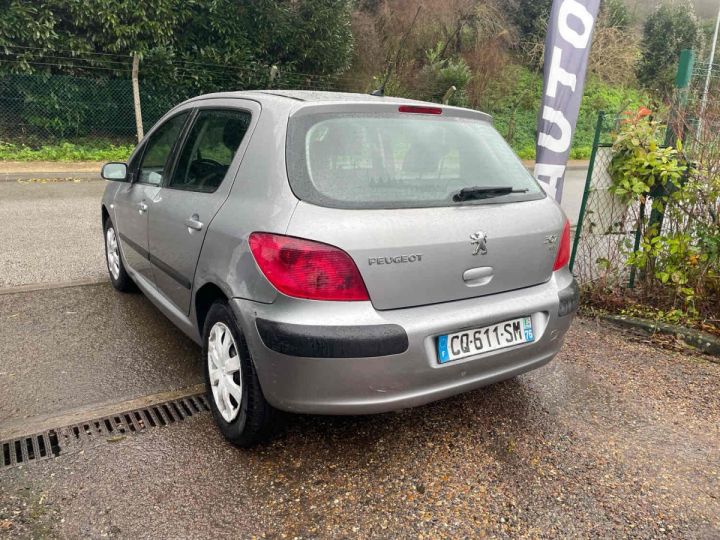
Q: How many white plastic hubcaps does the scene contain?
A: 2